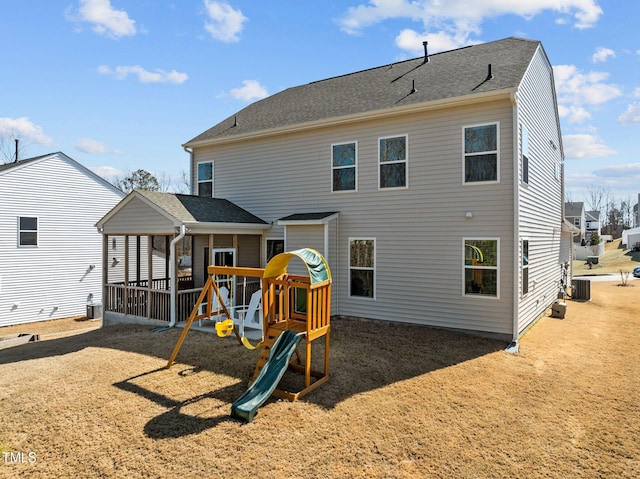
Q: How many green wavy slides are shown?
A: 1